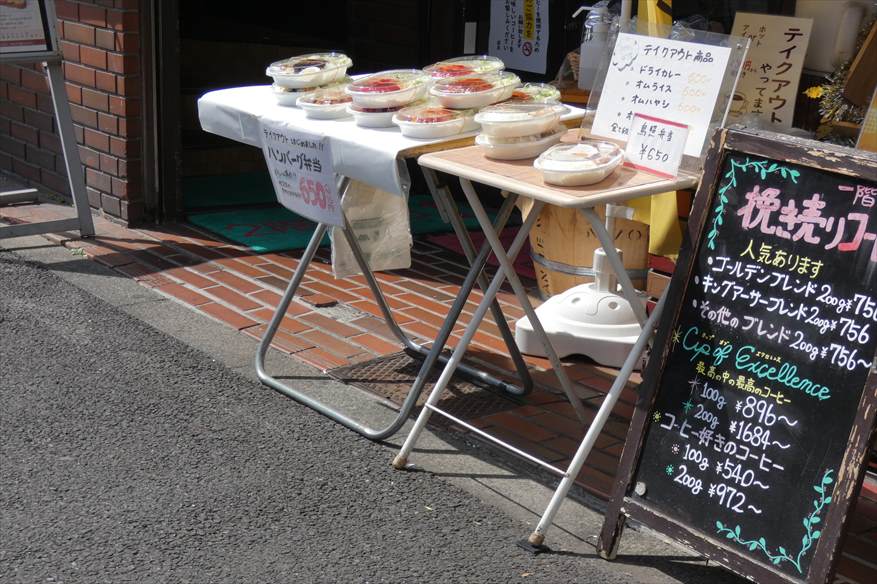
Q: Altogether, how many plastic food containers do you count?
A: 12